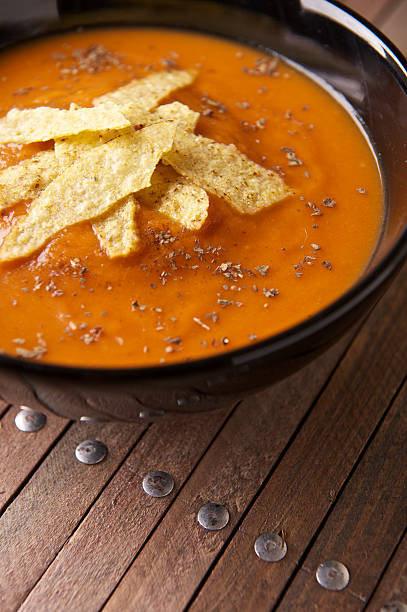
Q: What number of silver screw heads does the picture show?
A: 7